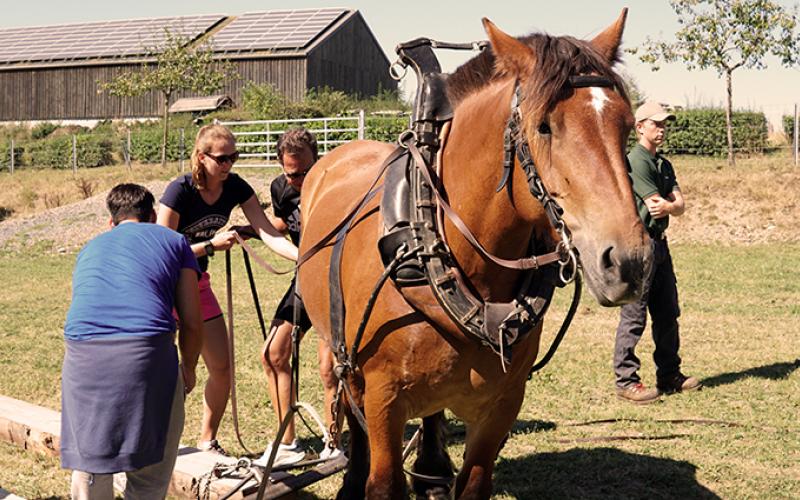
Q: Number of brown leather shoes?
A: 2